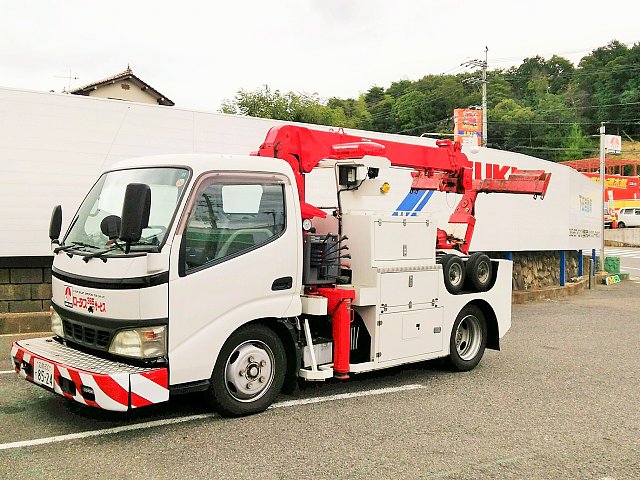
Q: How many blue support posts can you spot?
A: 4